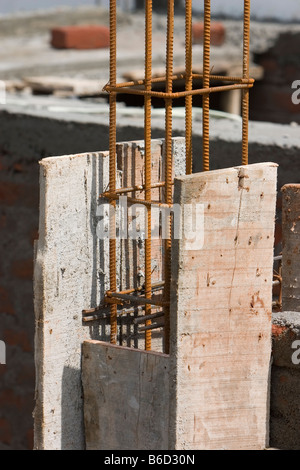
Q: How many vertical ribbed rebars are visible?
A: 6